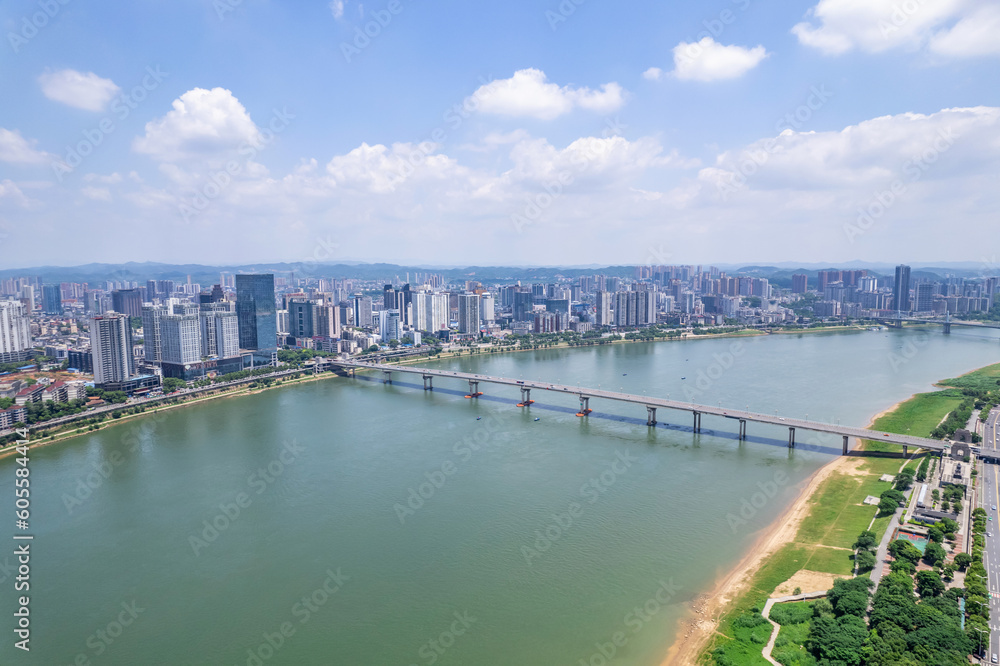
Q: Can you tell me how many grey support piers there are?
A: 12